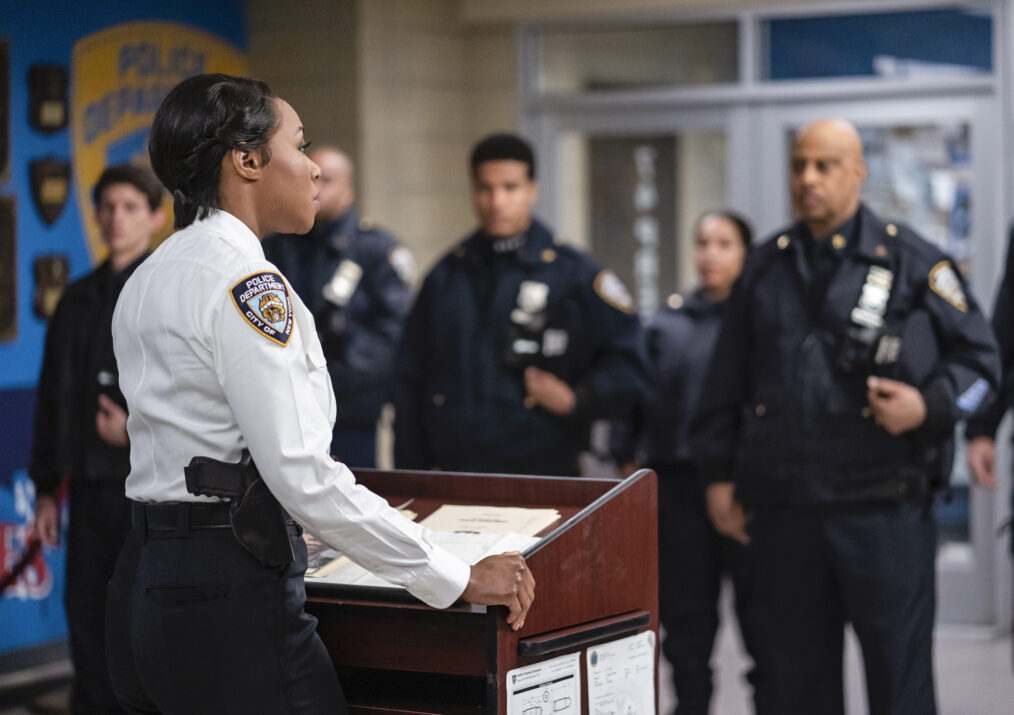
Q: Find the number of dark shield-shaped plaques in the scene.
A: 3